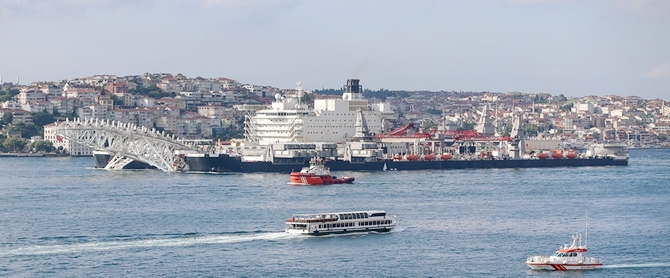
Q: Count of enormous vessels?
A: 1